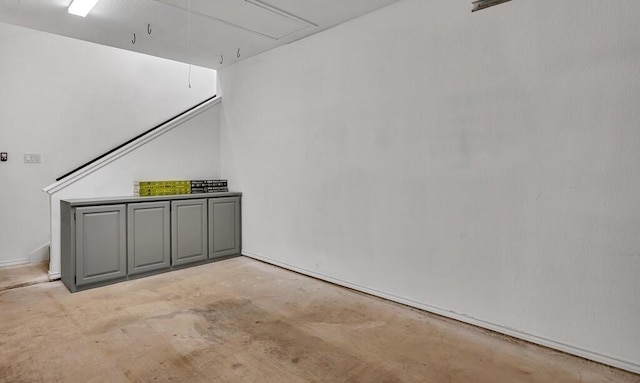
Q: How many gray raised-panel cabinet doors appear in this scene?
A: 4